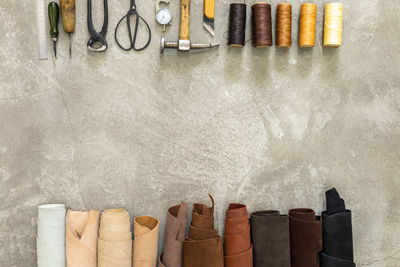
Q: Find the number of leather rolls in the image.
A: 10